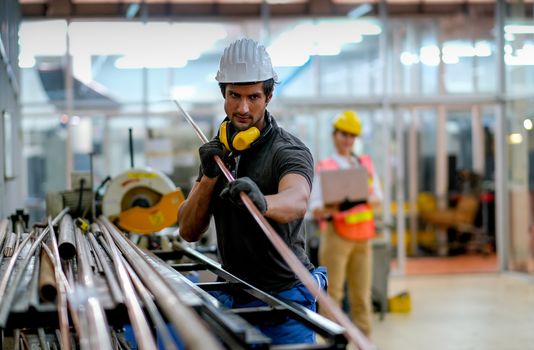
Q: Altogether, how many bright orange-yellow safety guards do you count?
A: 1